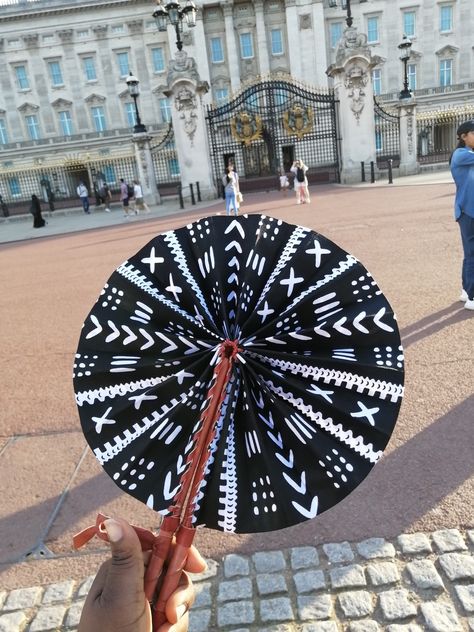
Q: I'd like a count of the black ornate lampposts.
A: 4